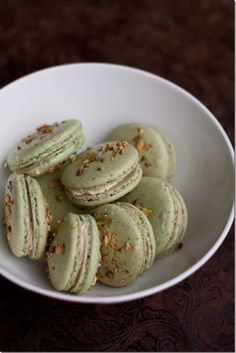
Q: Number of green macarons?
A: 8